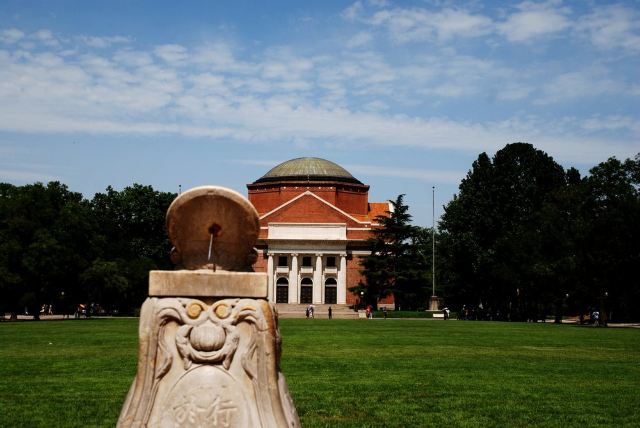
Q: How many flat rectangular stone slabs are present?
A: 1